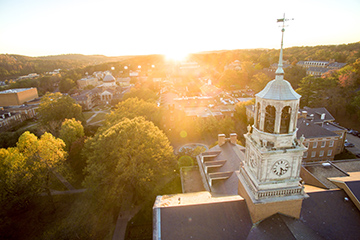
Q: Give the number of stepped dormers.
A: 3